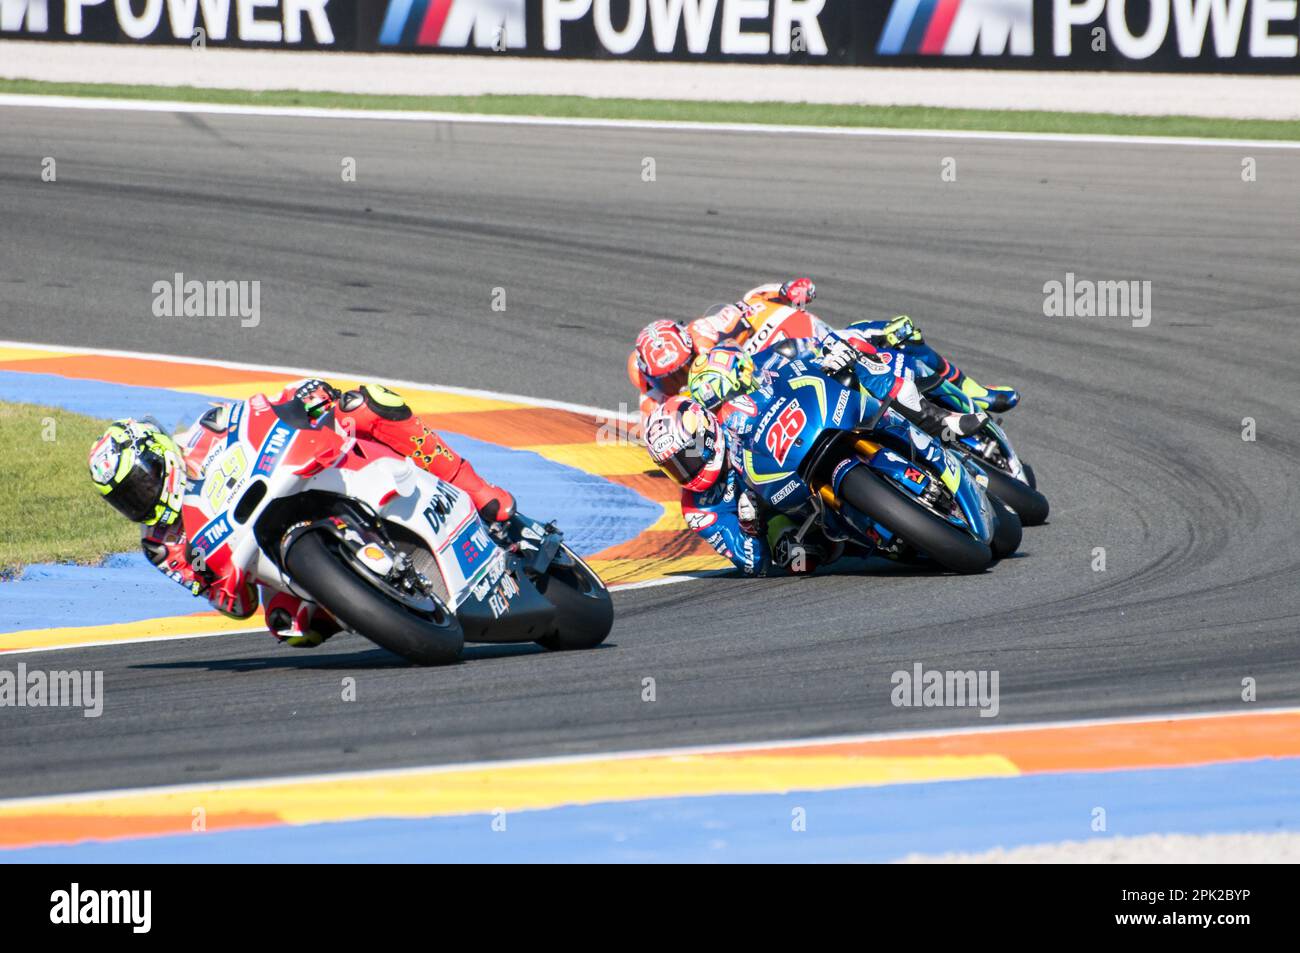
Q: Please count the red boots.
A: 1